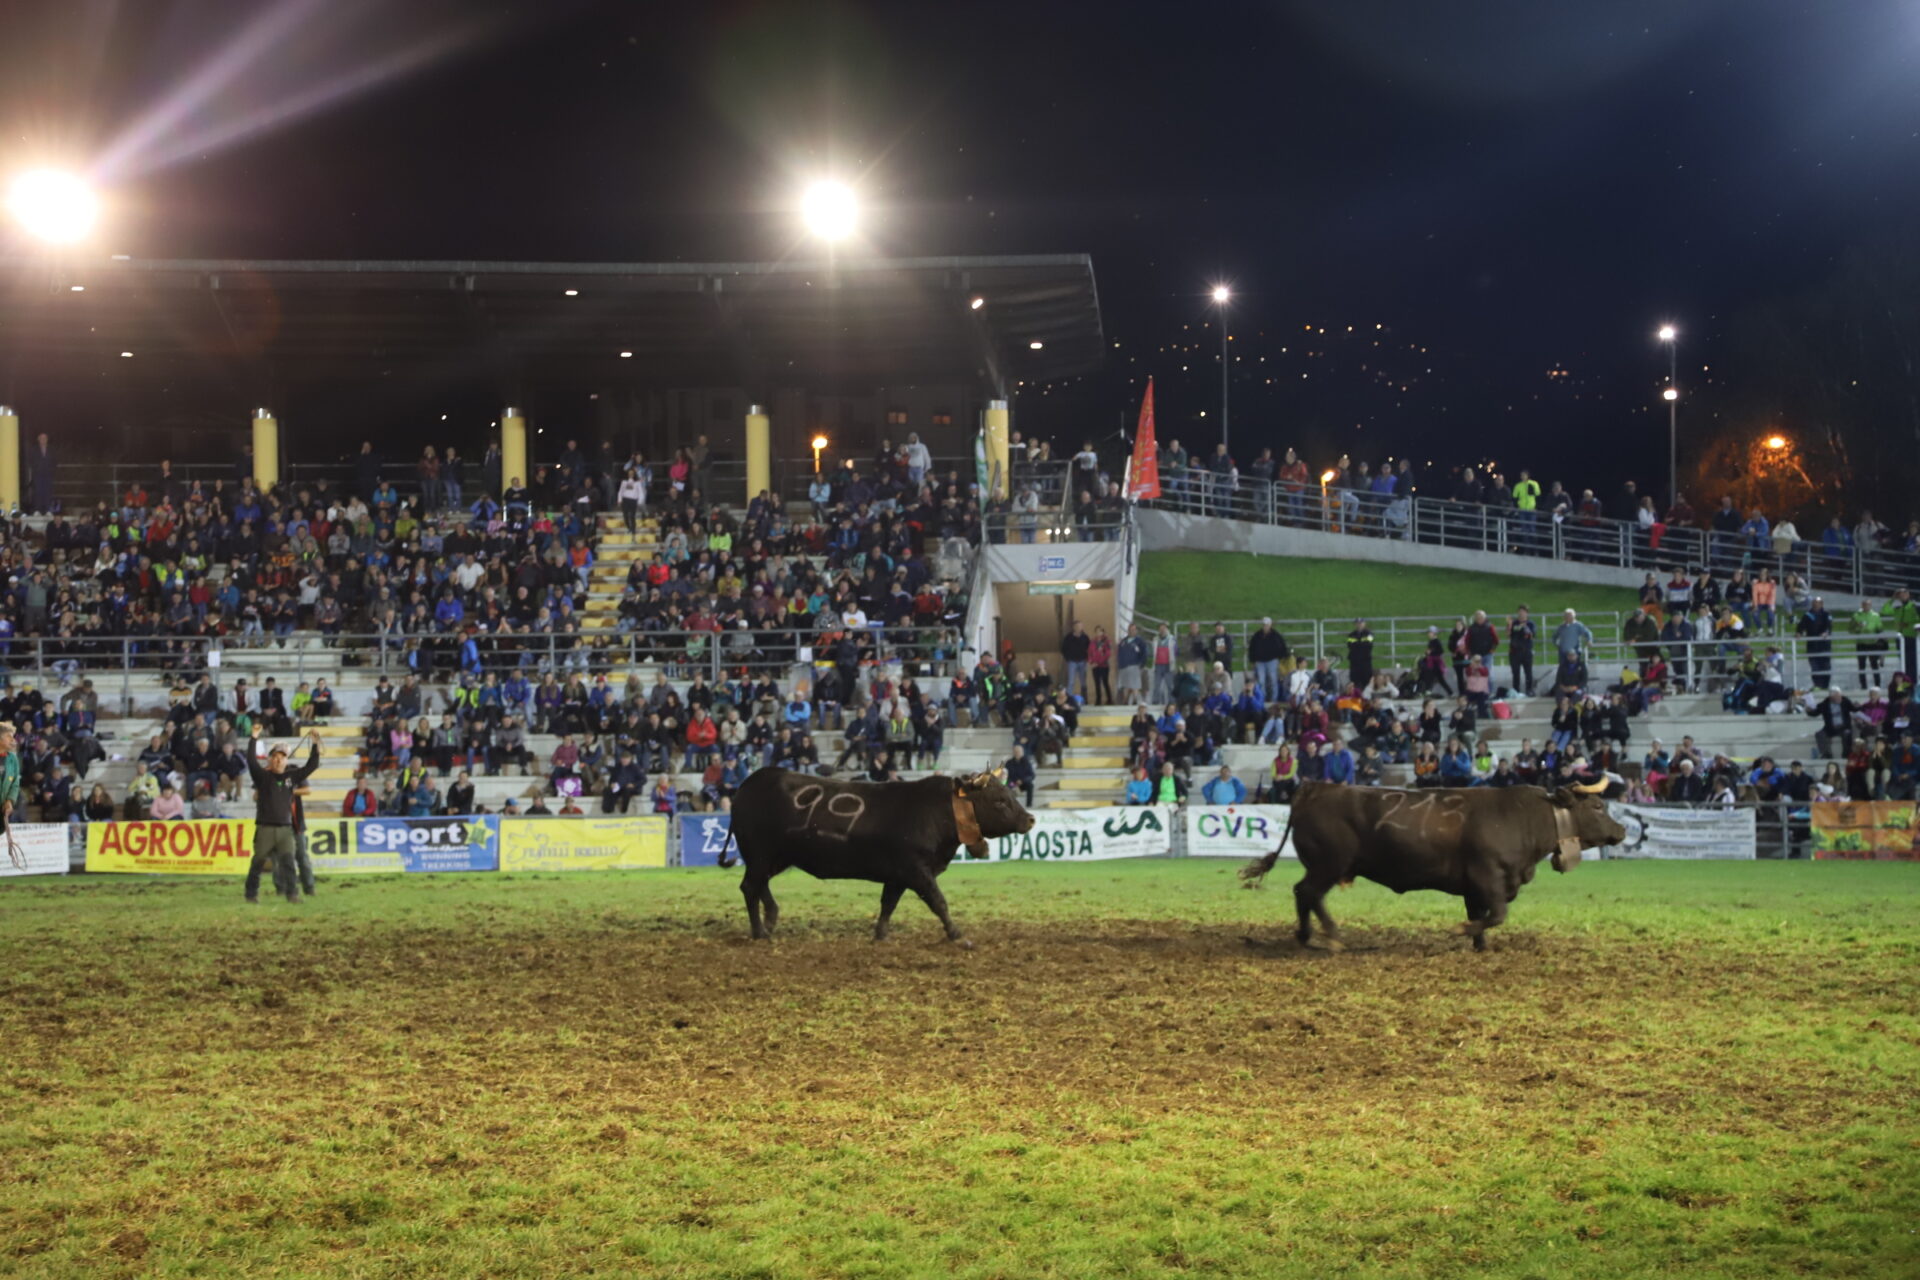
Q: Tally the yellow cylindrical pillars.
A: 5